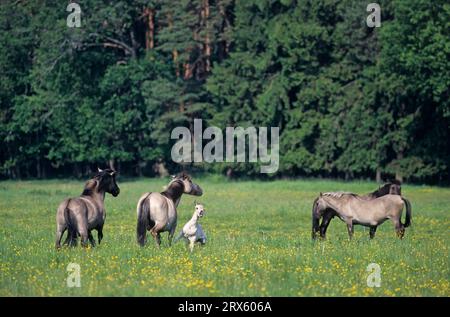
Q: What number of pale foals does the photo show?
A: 1